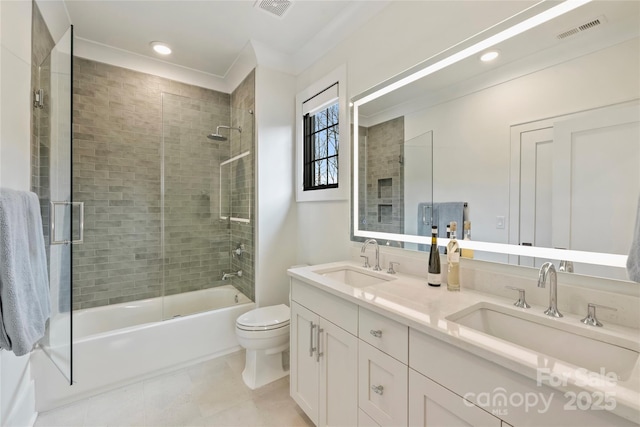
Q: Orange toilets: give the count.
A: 0